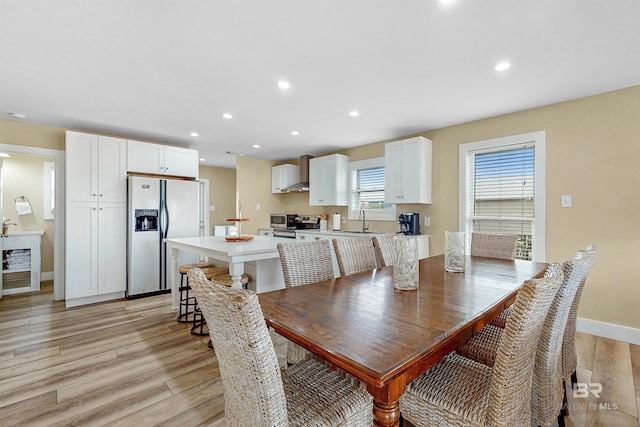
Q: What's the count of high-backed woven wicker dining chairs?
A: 8